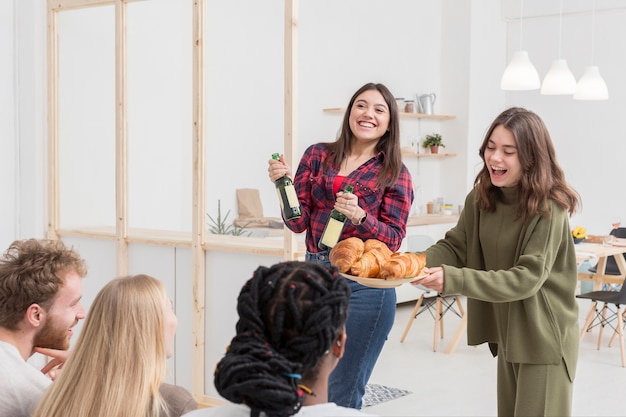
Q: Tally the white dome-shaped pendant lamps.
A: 3